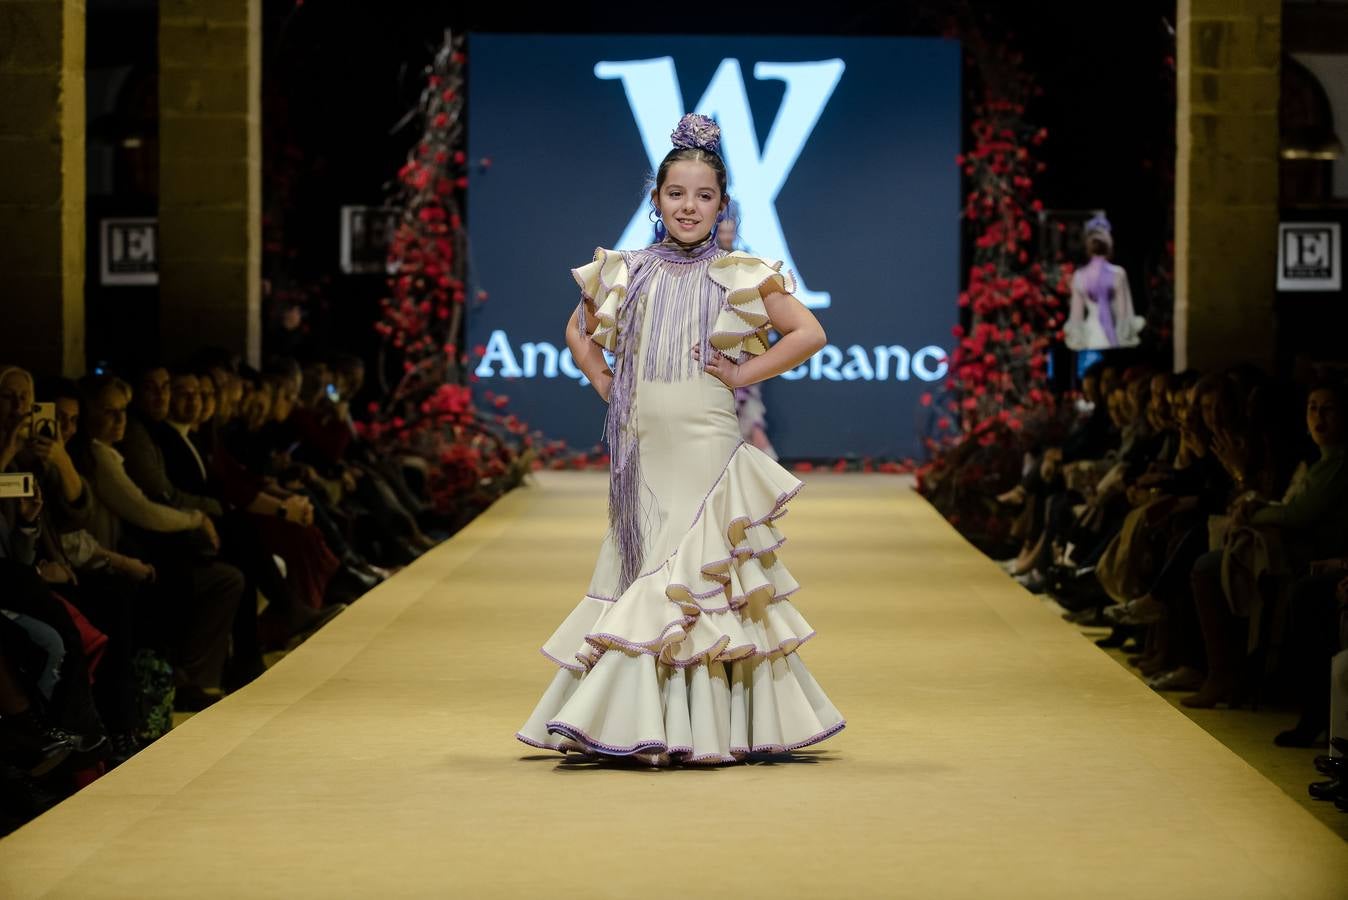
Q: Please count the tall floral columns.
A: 2